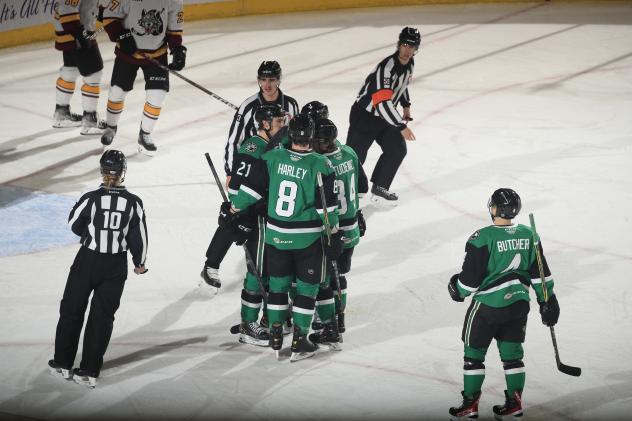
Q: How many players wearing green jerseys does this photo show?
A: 5